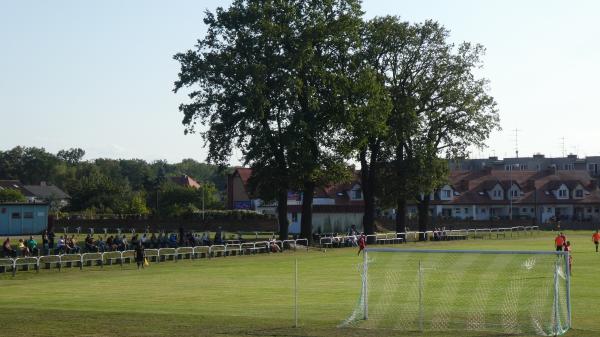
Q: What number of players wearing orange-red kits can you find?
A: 2